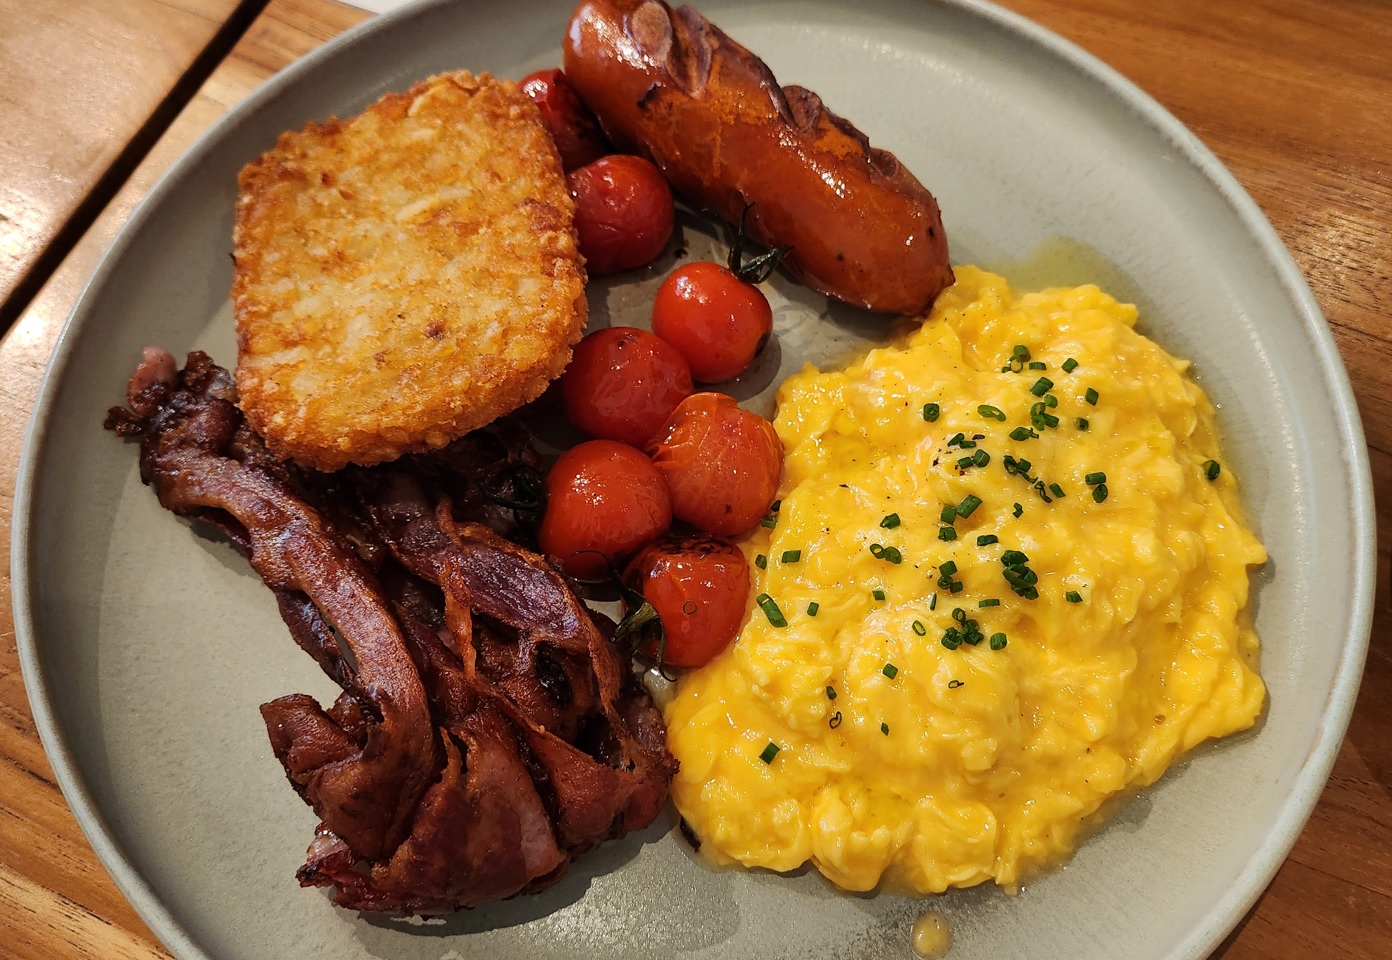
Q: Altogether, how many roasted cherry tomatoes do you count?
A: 7